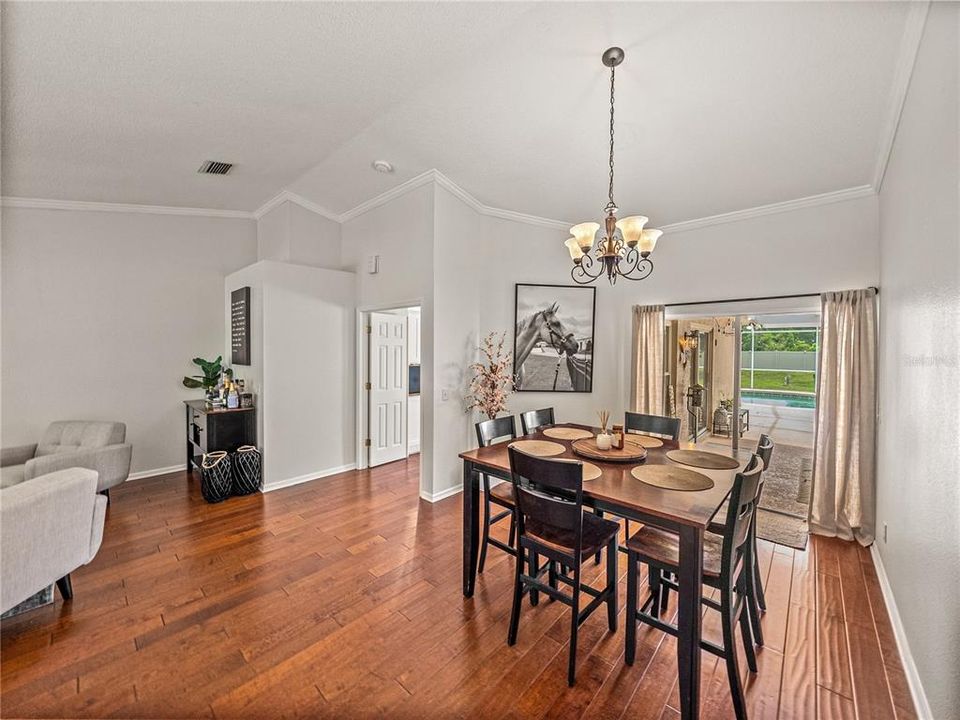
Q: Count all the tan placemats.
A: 6